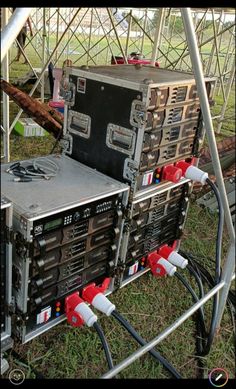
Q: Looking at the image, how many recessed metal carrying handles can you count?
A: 2